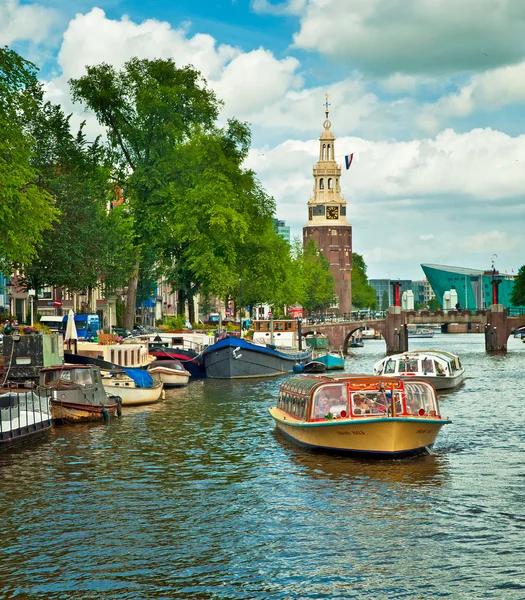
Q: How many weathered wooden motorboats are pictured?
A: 1